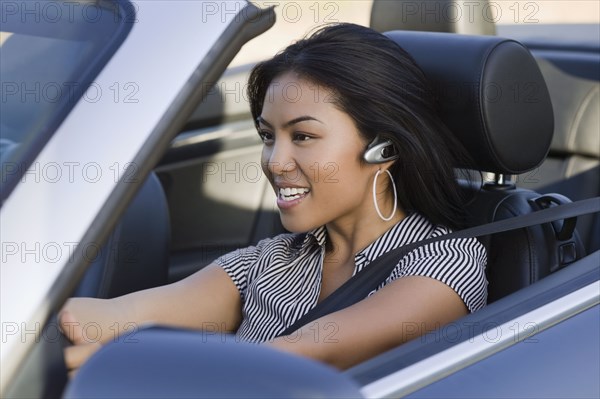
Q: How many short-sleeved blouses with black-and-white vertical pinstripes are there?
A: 1